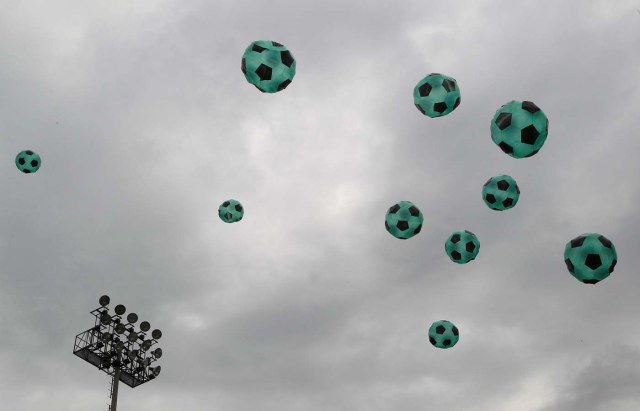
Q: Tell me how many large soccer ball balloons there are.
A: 10